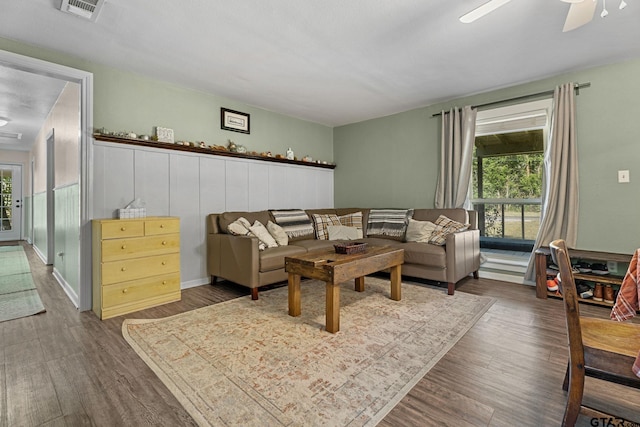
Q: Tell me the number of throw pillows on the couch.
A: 8